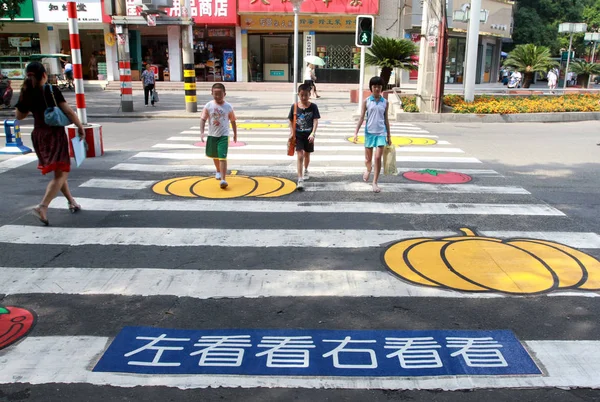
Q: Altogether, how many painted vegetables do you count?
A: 7